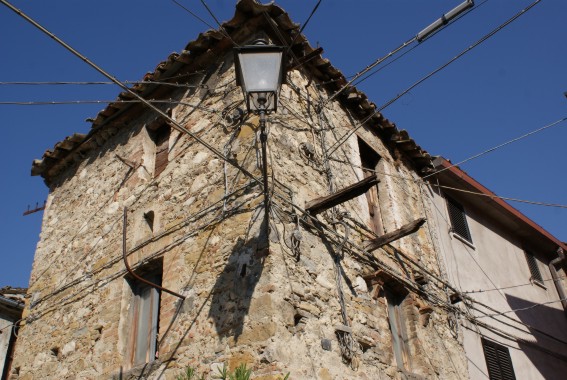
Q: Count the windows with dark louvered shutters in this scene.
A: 3